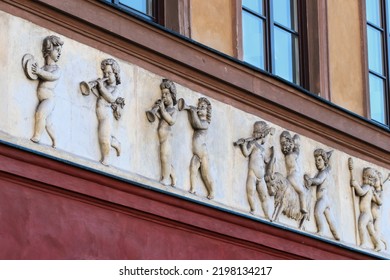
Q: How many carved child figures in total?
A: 9